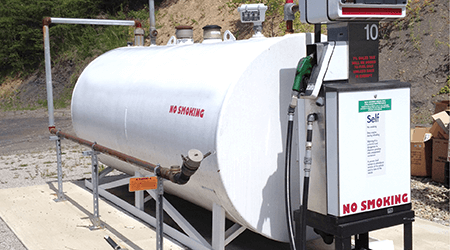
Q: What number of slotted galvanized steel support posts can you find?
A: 3